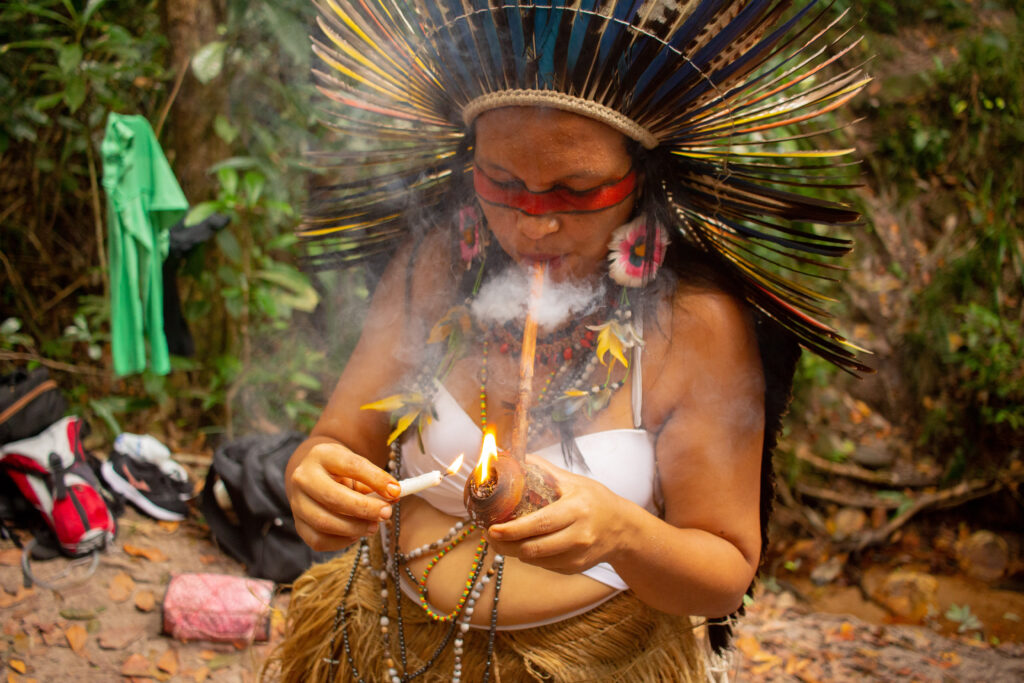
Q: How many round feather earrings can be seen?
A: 2